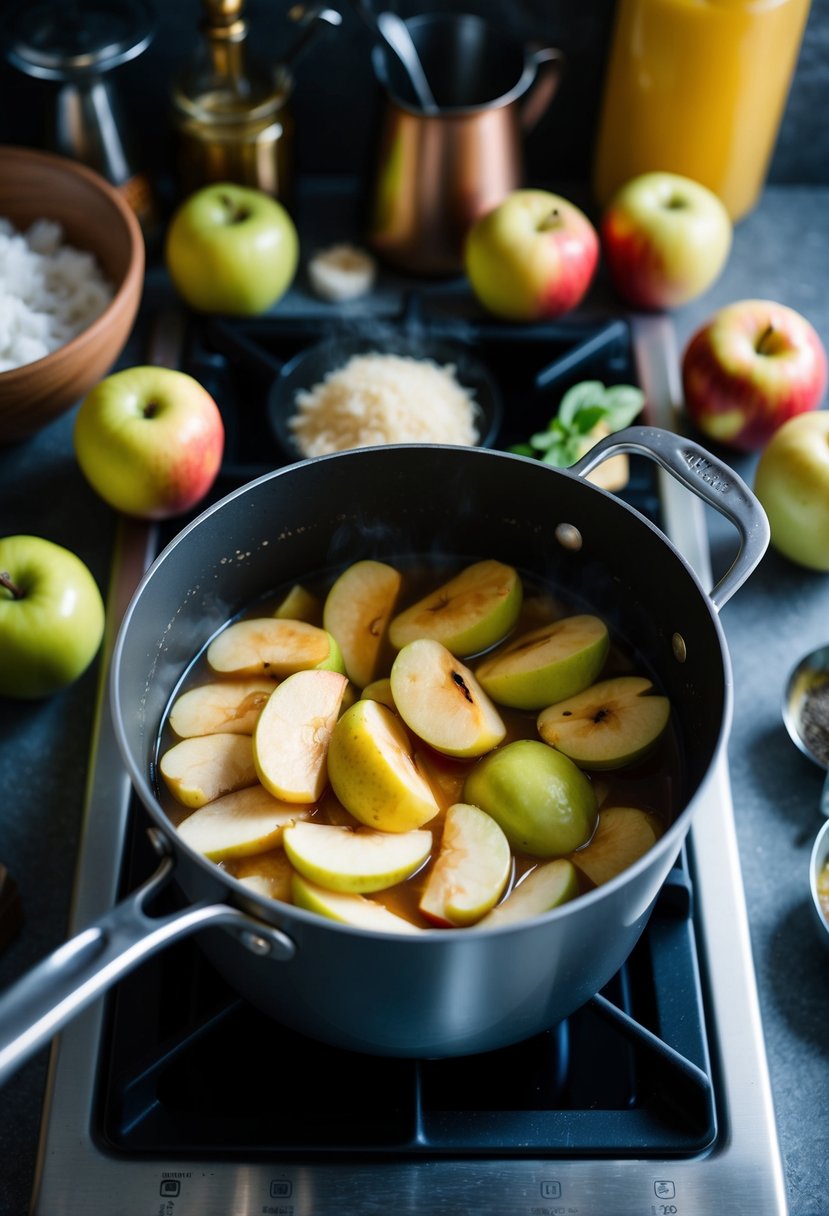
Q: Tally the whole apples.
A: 7